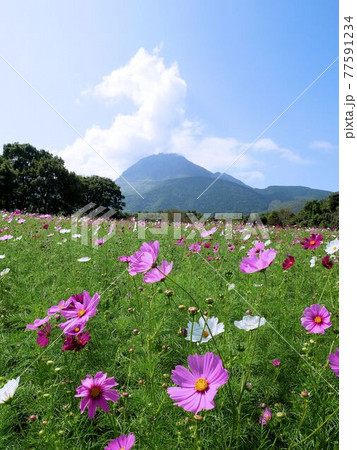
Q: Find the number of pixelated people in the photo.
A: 0